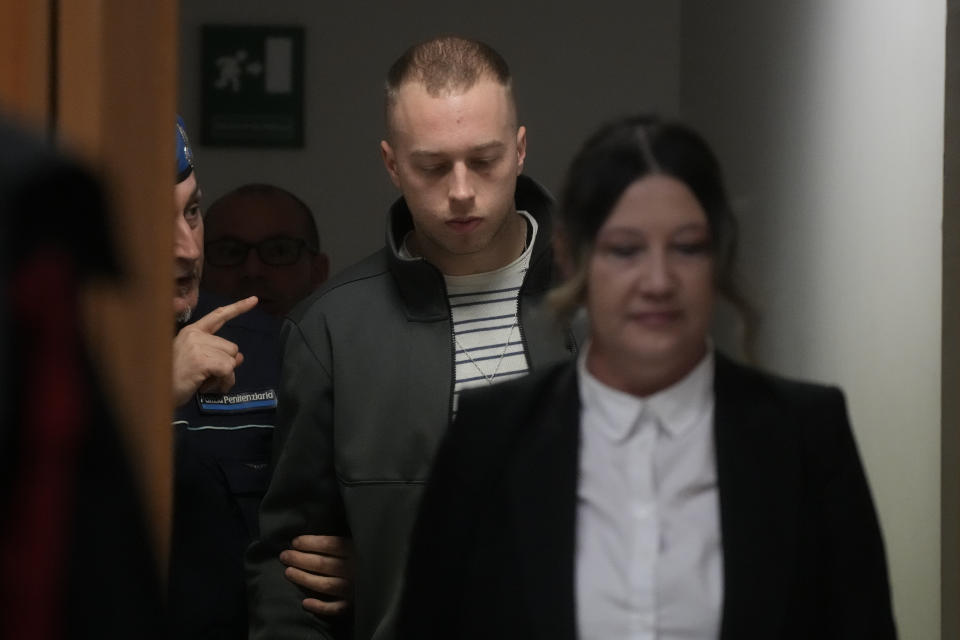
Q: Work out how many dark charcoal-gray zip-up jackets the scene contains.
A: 1